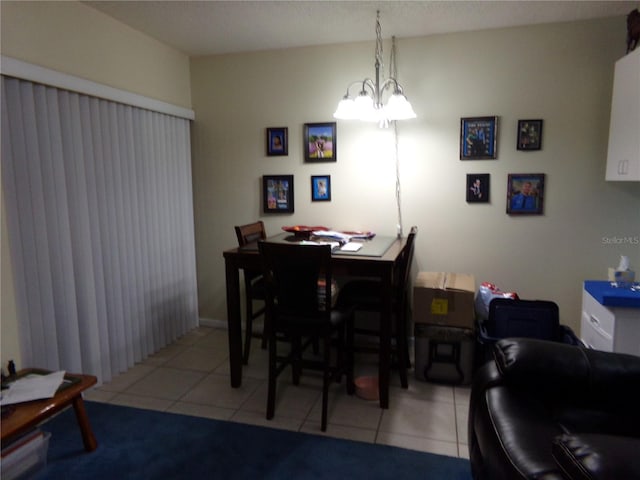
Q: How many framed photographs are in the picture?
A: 8